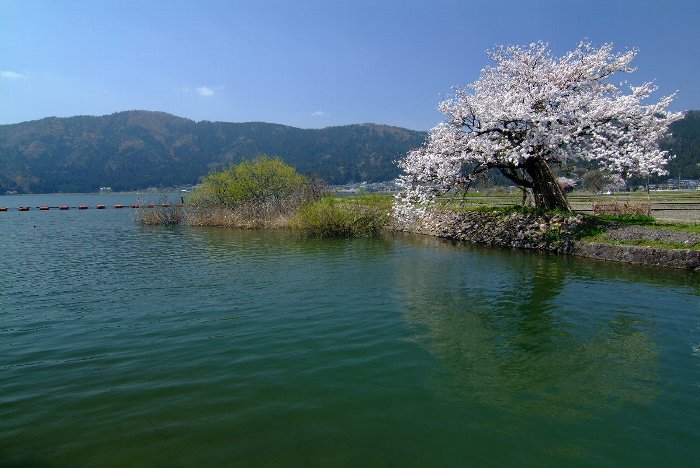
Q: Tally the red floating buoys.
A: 11